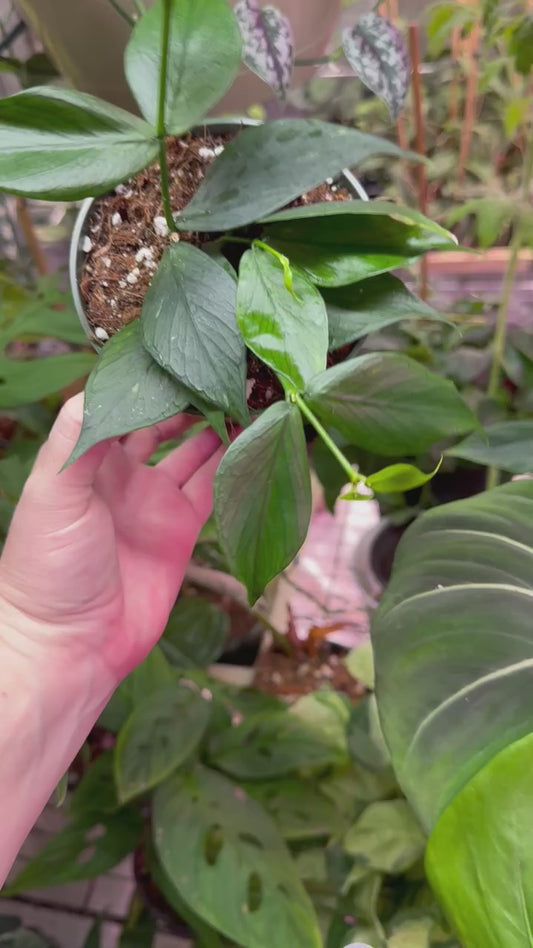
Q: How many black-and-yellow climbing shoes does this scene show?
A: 0